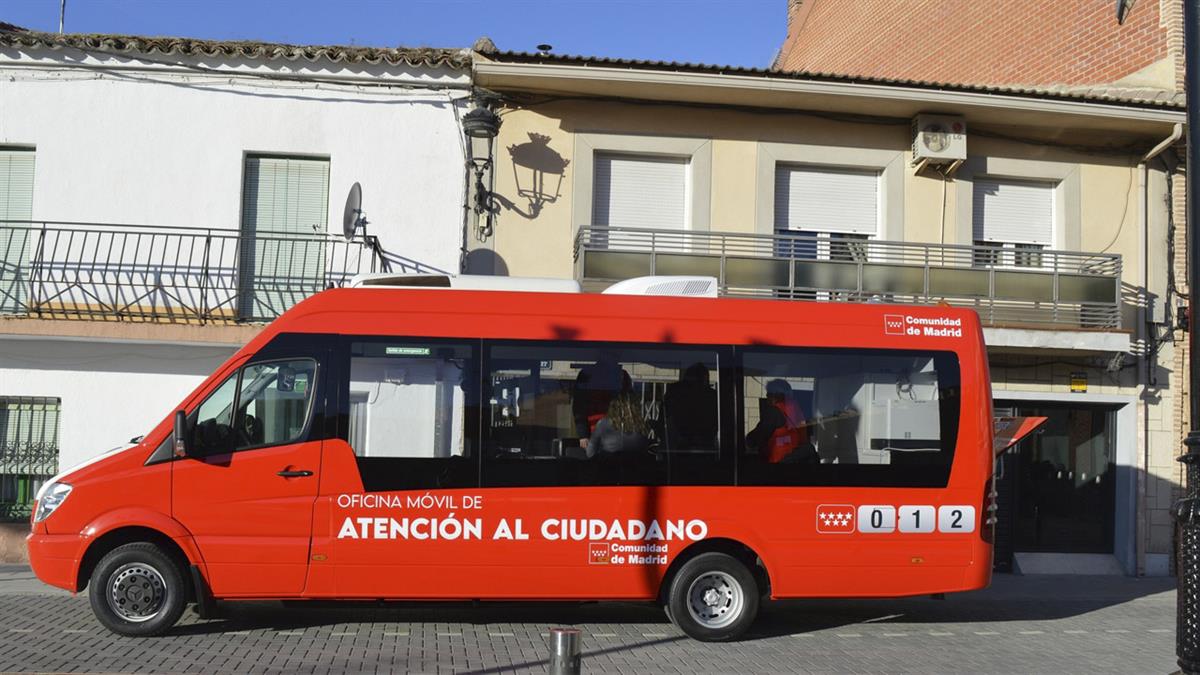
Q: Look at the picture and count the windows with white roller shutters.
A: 3